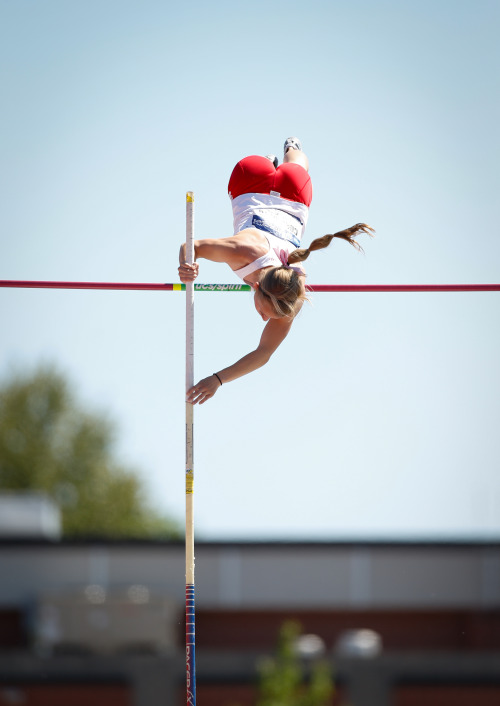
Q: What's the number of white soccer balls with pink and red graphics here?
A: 0